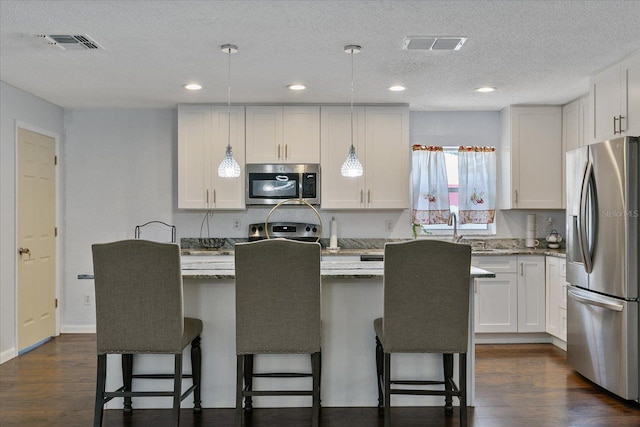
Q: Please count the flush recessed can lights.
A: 4